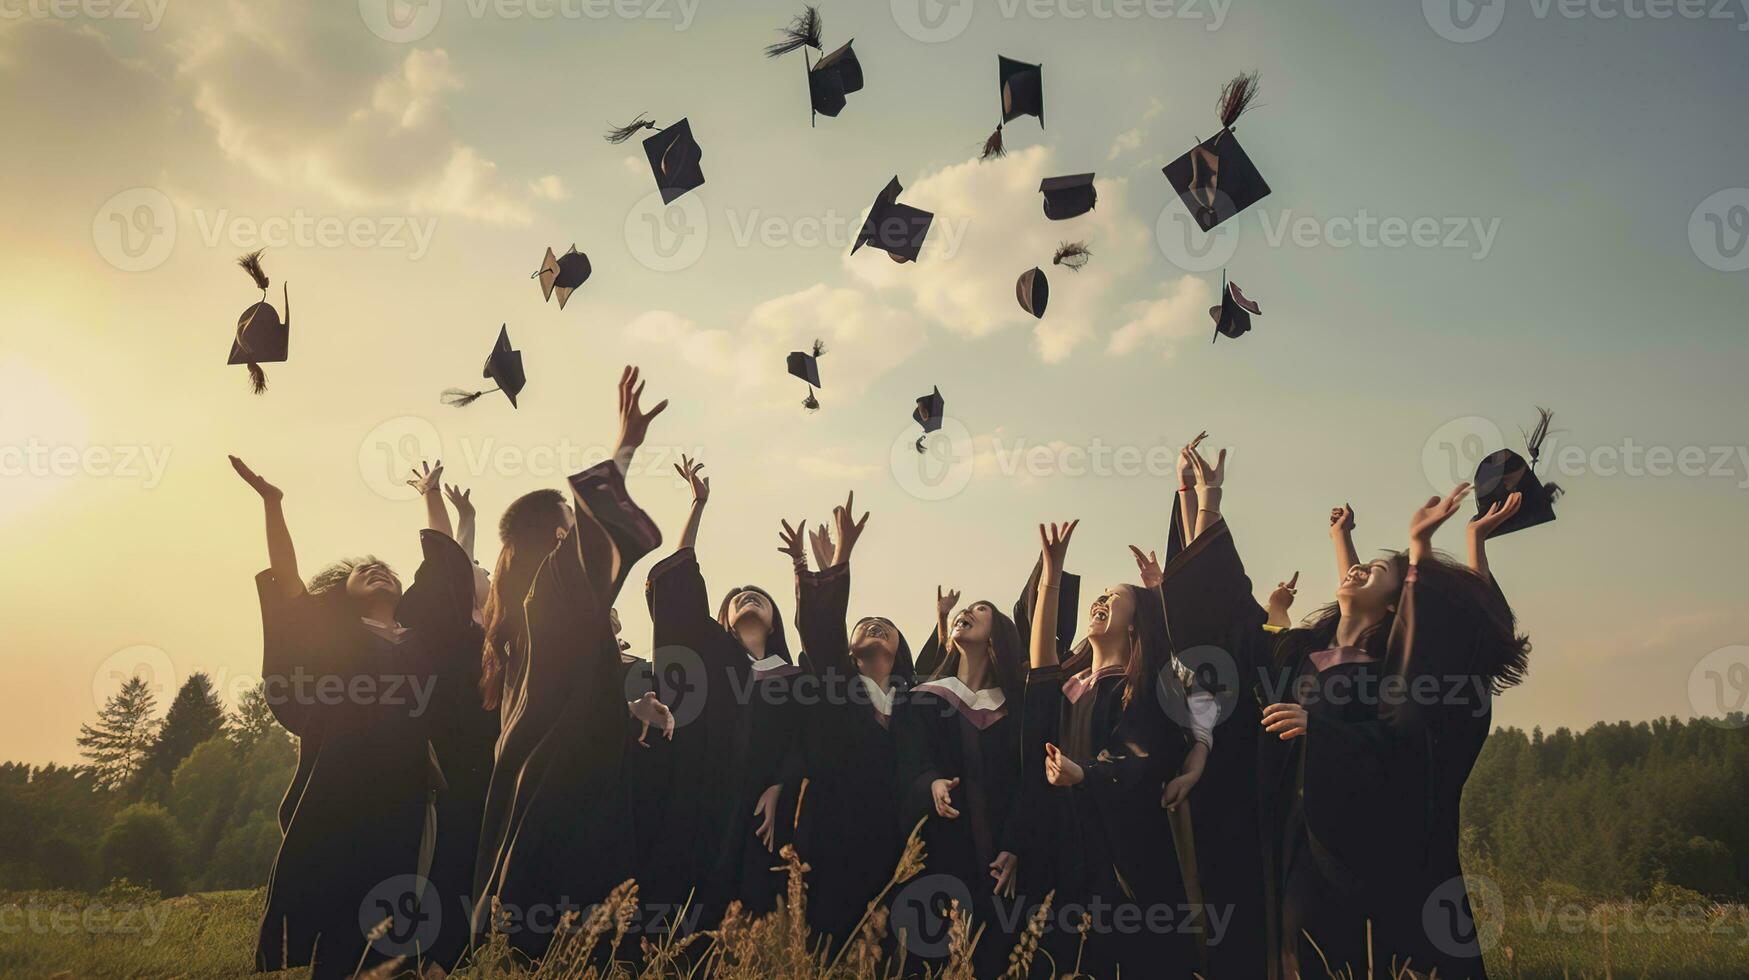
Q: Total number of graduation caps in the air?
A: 14